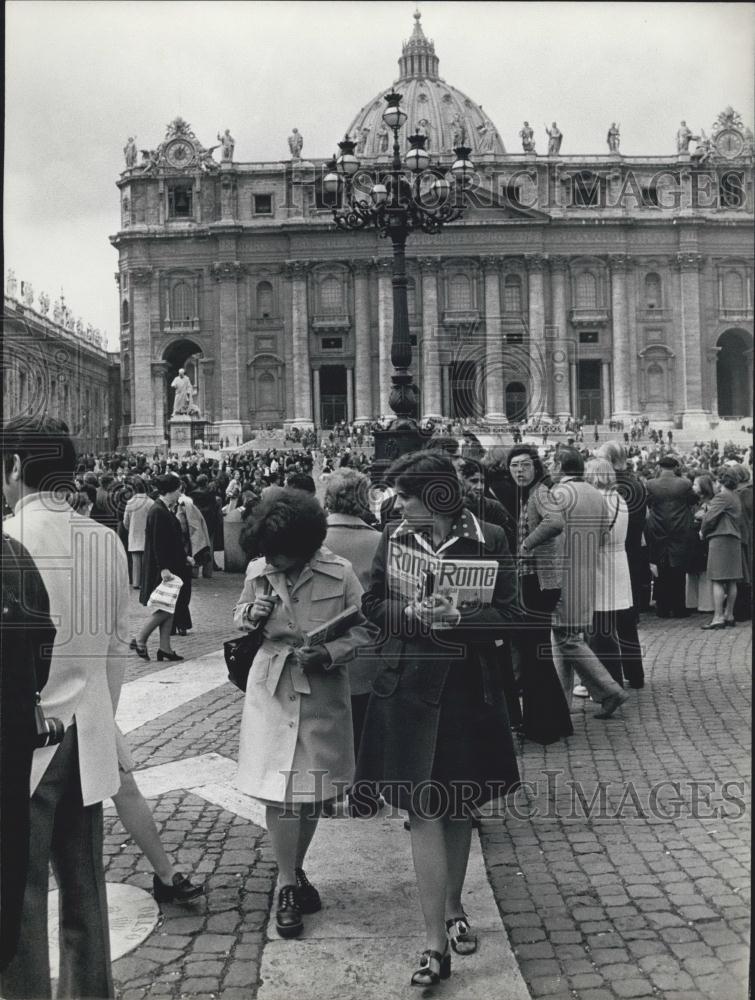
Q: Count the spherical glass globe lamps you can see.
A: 7